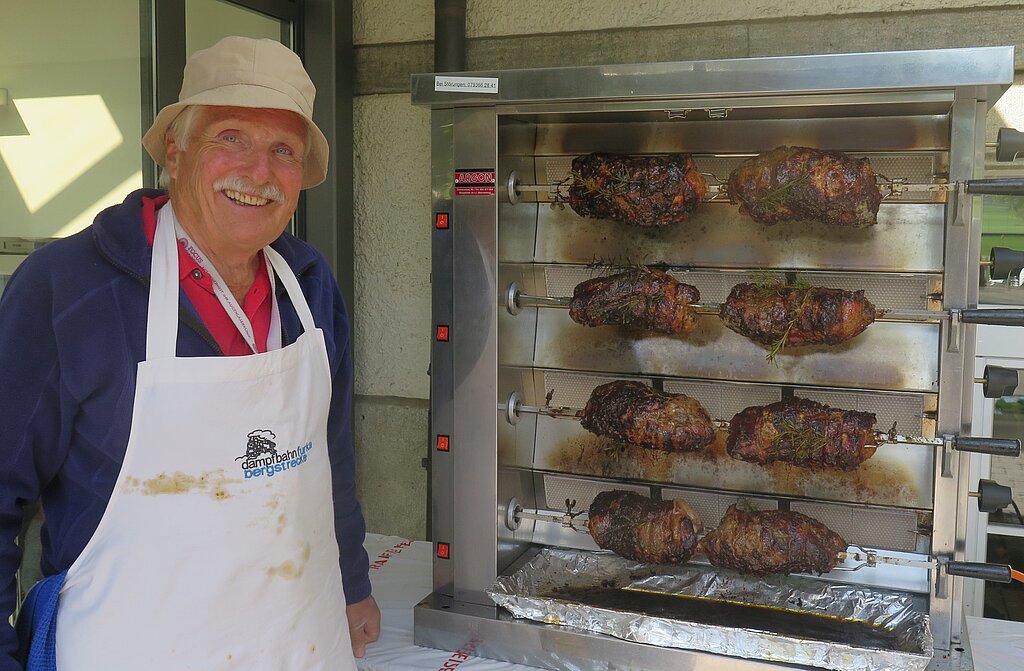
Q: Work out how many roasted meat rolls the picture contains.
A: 8